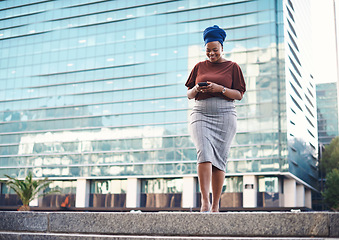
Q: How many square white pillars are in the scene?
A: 8